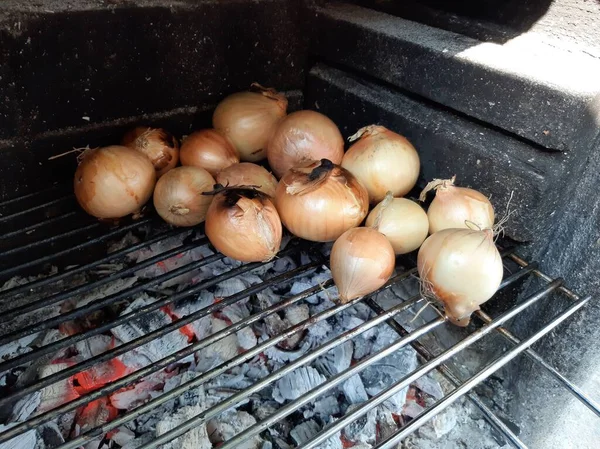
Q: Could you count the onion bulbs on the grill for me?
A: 14